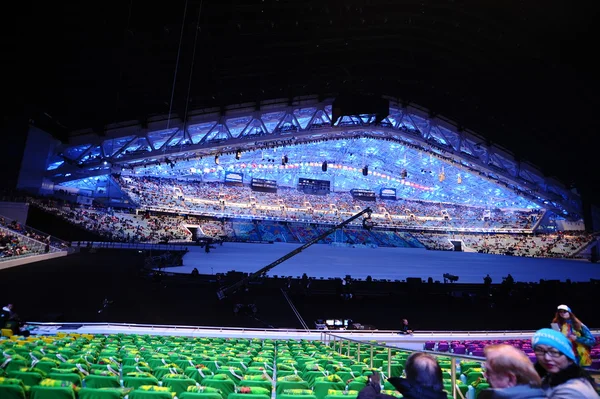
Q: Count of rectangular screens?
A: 5